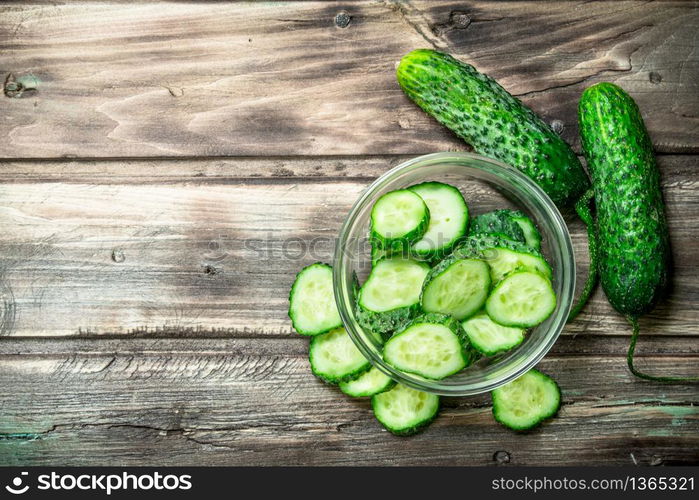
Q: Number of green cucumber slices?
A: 14